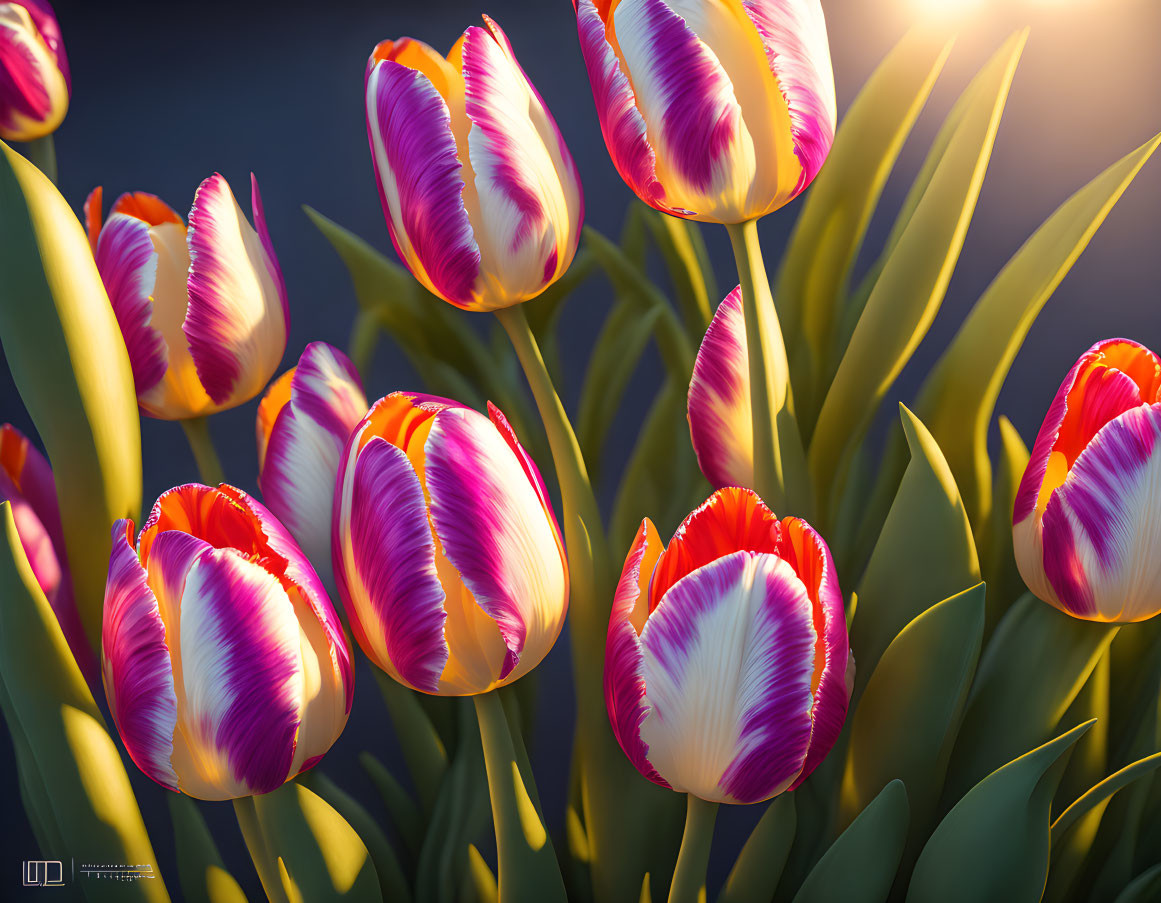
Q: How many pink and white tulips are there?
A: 11